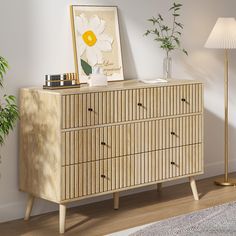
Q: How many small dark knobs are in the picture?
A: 7